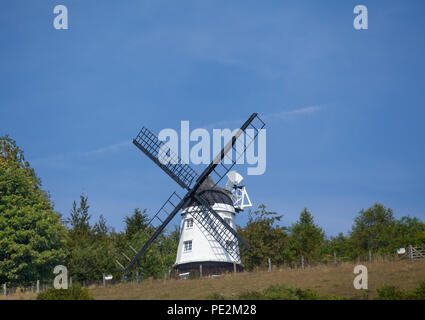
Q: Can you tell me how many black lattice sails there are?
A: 4